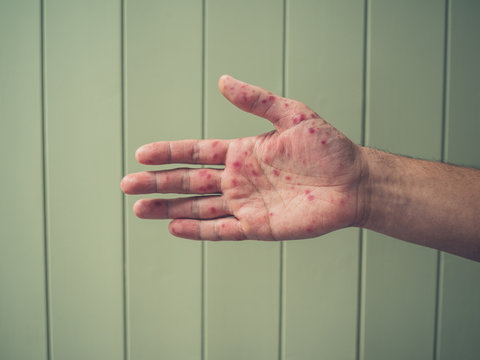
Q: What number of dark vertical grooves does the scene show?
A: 6